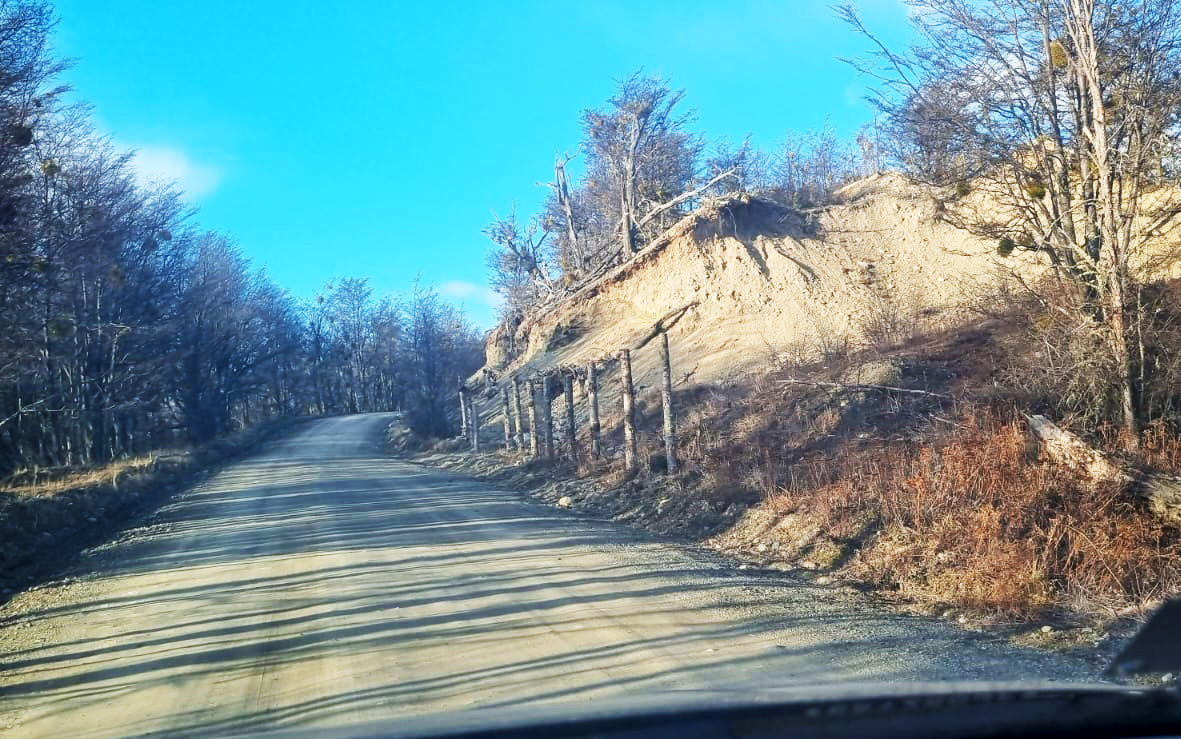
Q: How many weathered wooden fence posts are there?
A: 11